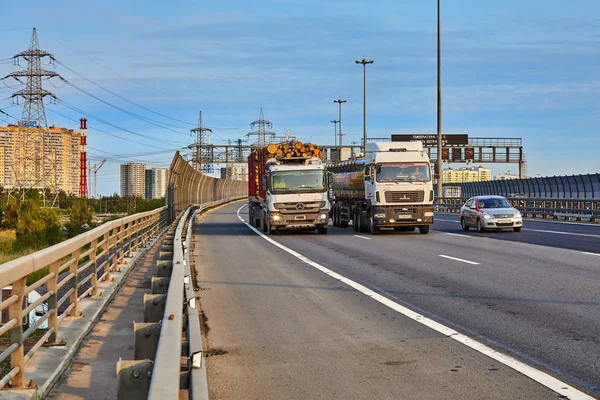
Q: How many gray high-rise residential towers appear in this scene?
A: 2